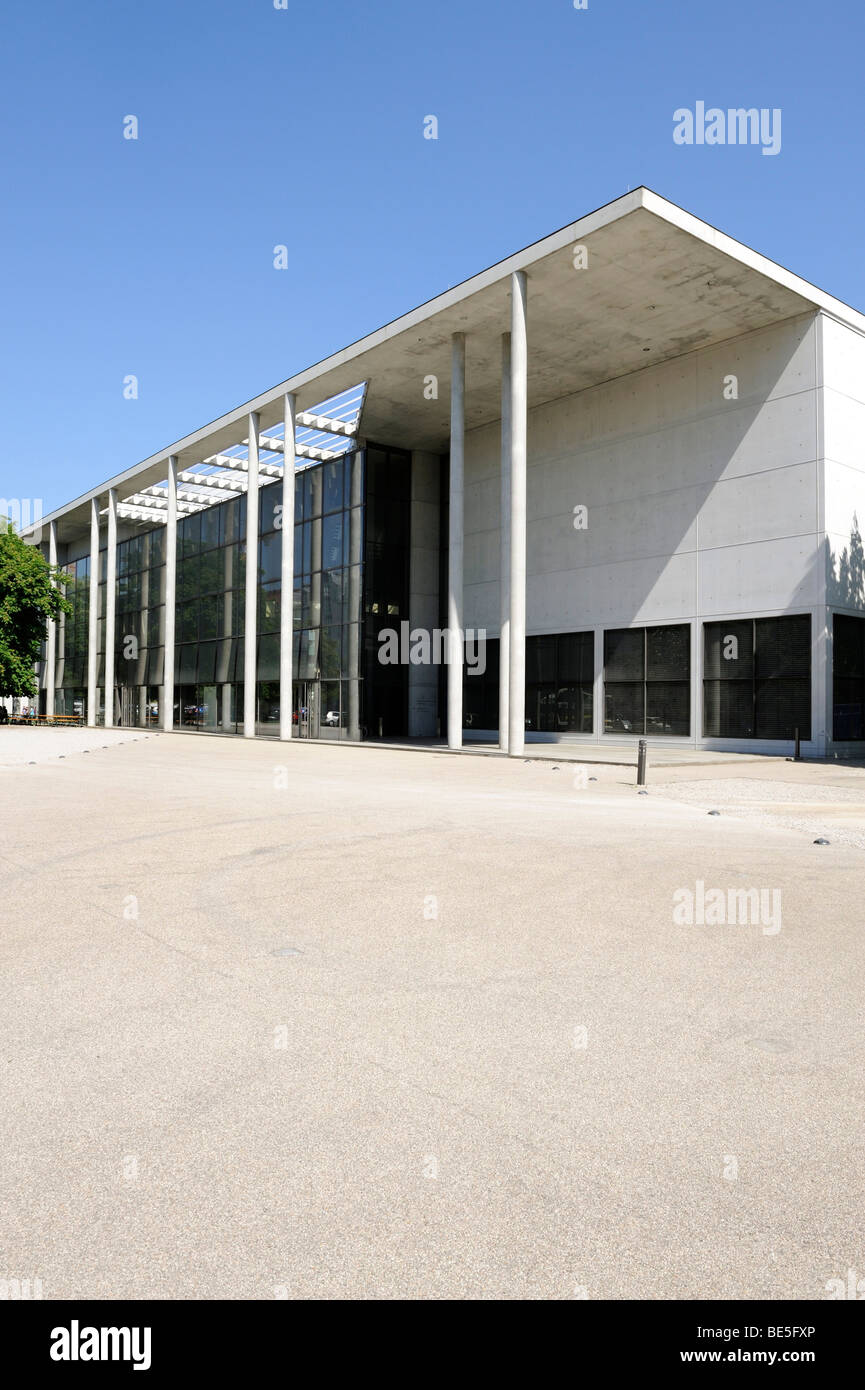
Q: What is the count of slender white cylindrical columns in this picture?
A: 9